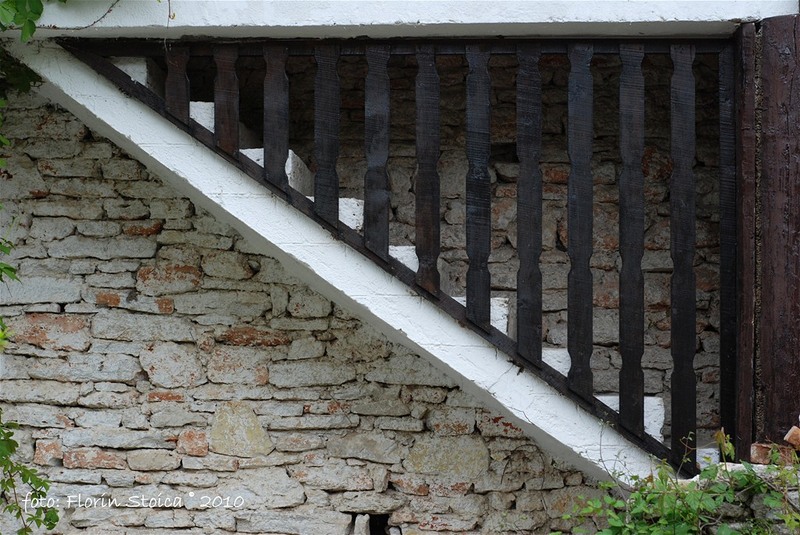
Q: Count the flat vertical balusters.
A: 11